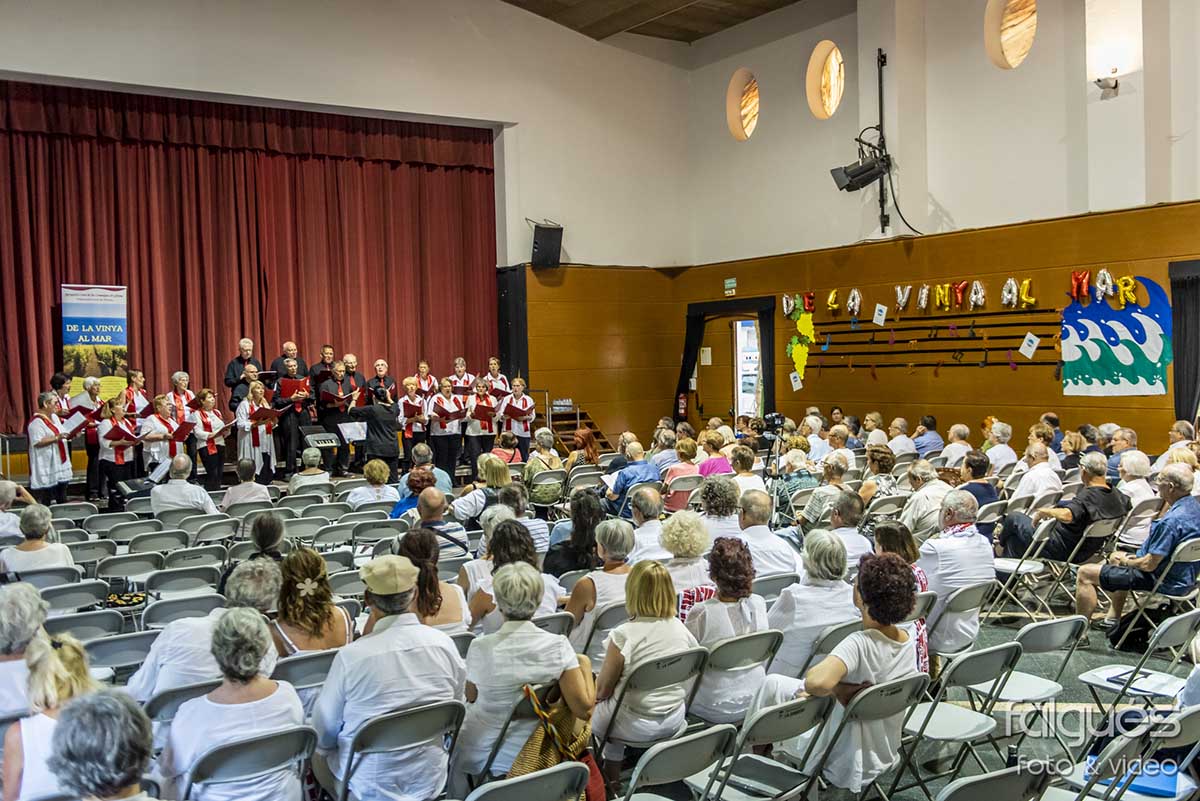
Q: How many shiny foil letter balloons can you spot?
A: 14